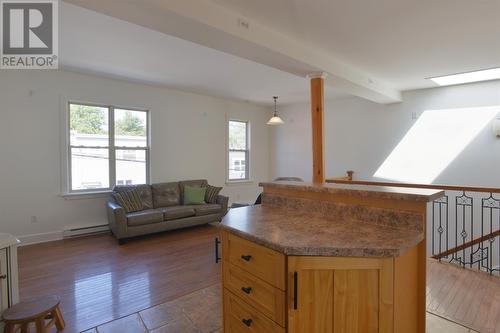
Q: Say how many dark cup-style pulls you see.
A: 3